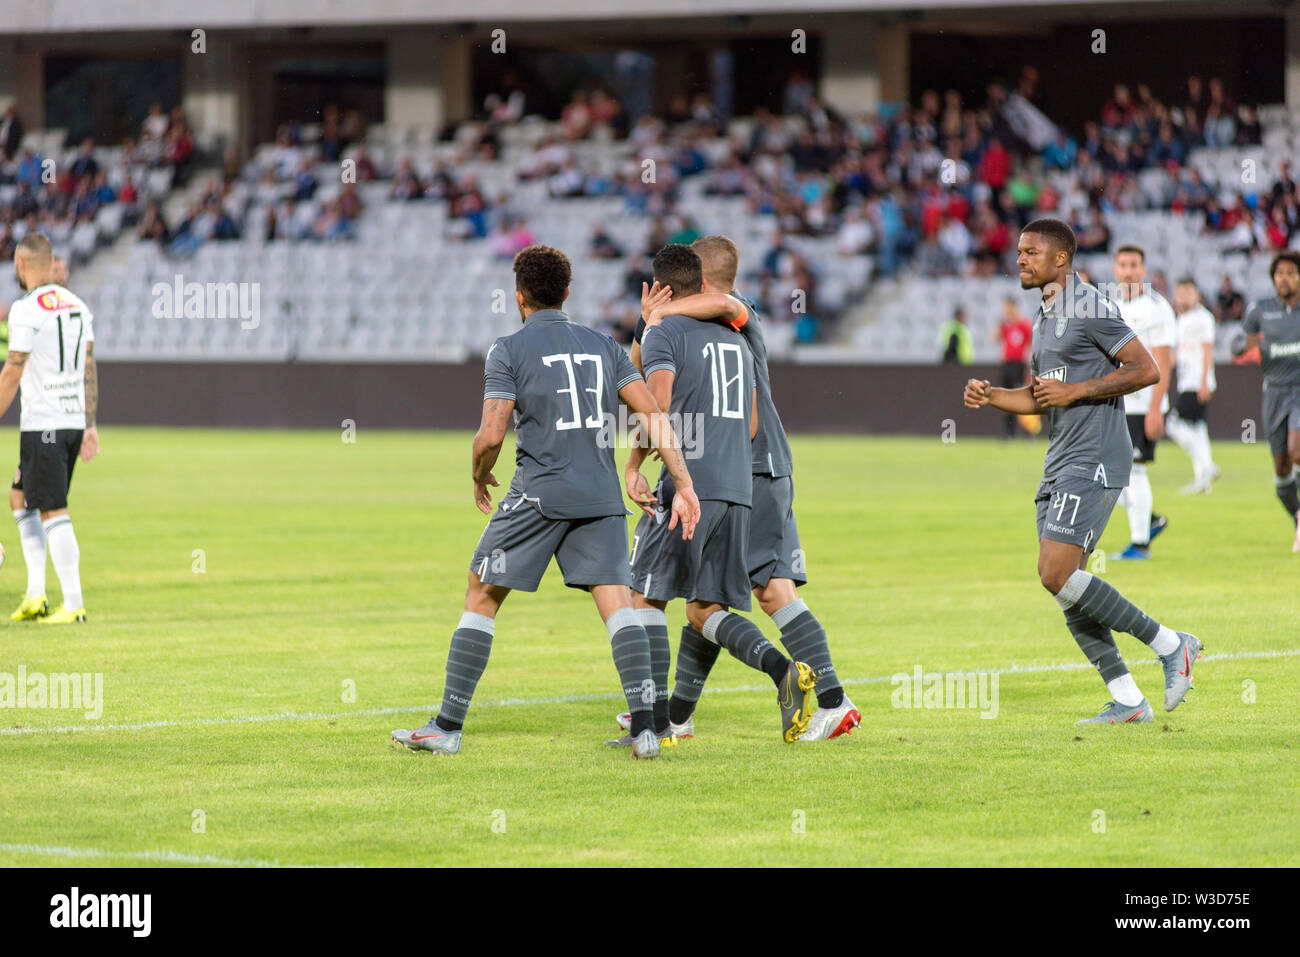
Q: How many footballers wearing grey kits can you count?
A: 5